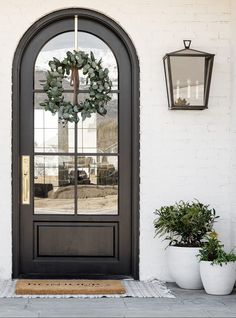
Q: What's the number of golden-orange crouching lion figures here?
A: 0